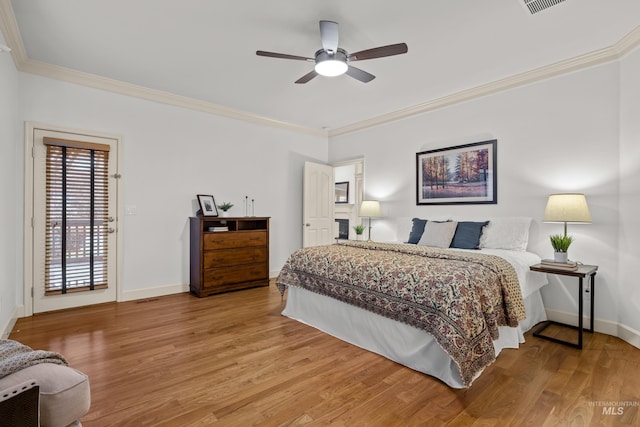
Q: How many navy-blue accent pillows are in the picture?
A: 2